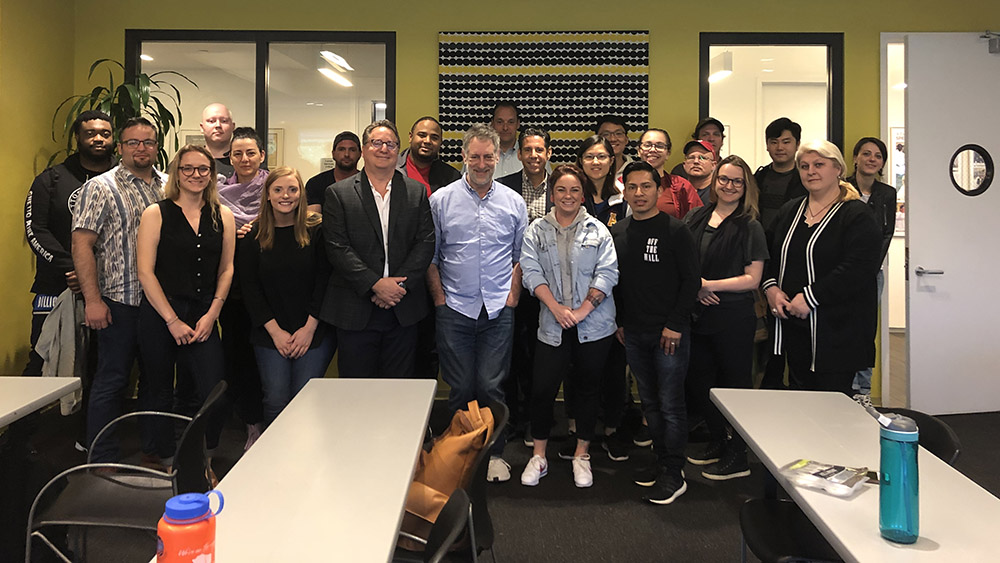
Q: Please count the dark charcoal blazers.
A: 1